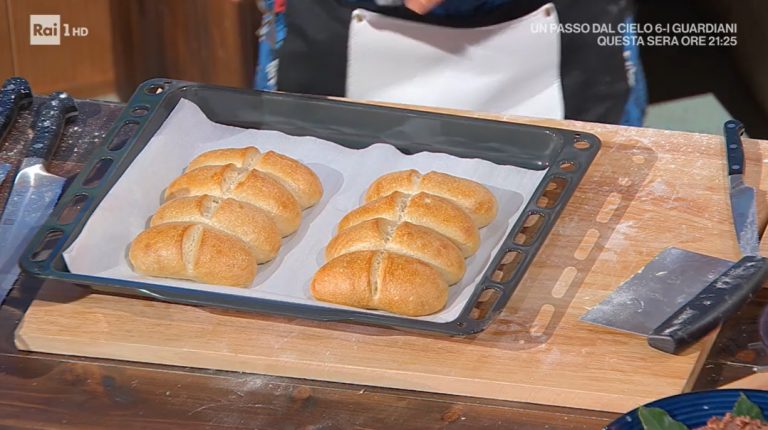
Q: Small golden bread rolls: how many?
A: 8